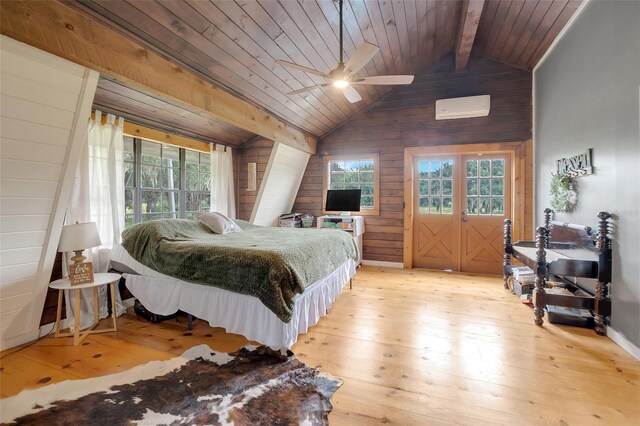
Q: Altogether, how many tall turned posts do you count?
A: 4